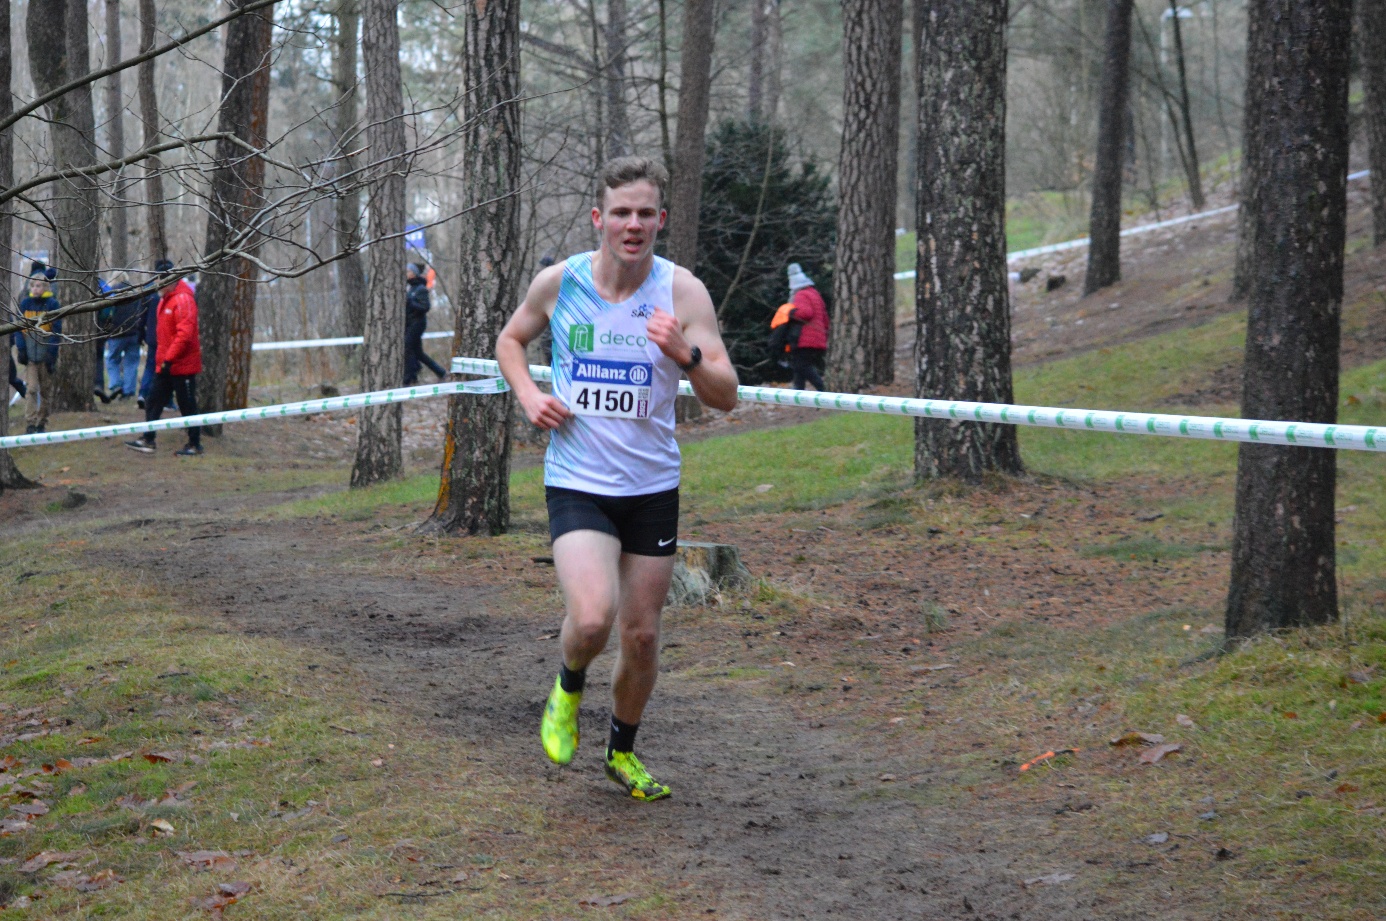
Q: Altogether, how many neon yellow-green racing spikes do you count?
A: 2